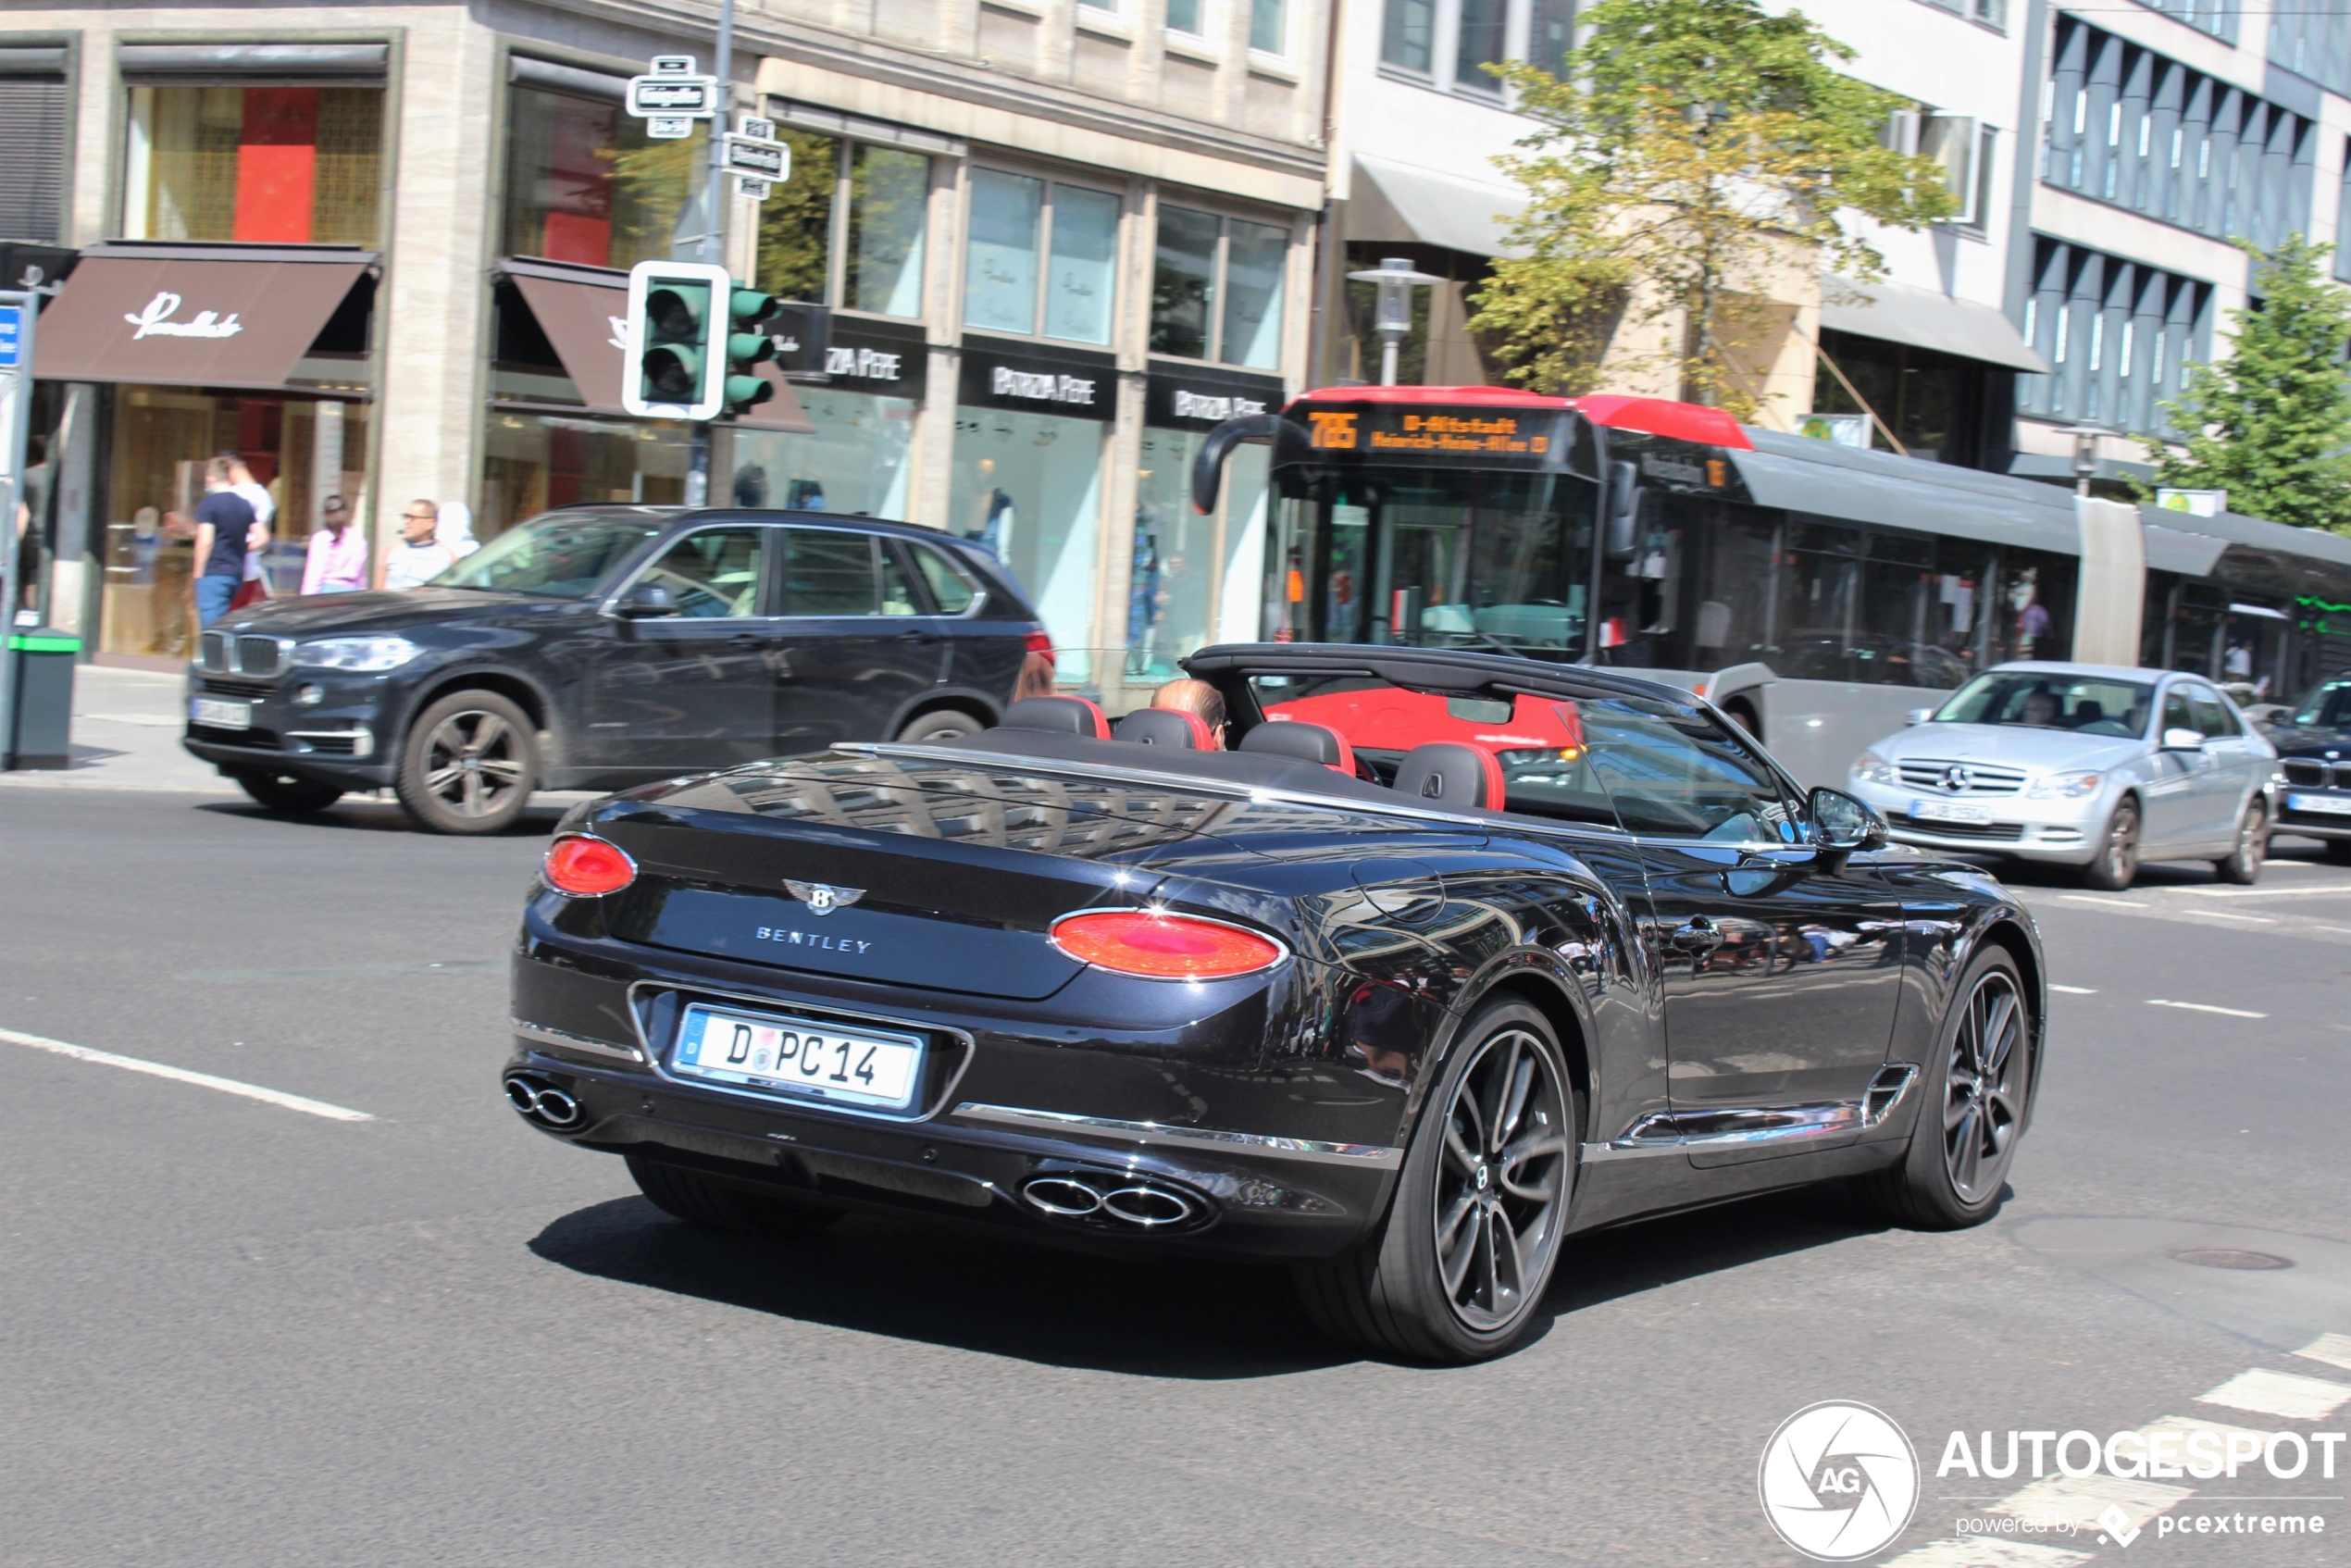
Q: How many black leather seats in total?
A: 4